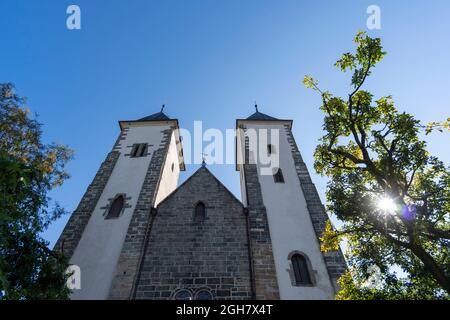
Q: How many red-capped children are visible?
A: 0